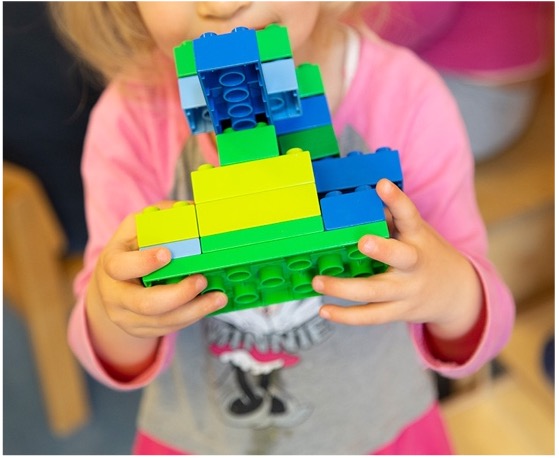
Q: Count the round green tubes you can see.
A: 9